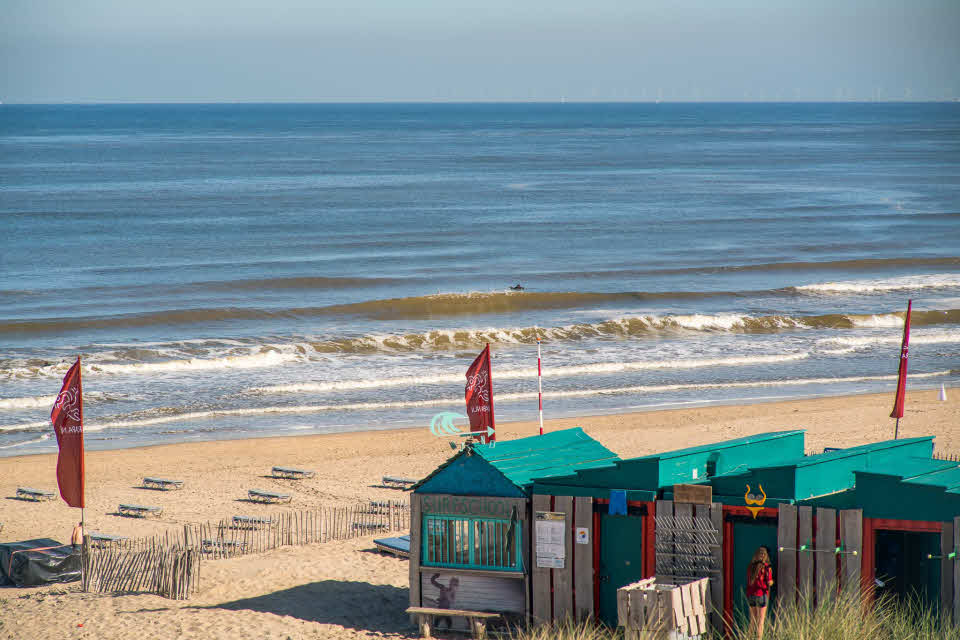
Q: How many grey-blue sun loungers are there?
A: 11